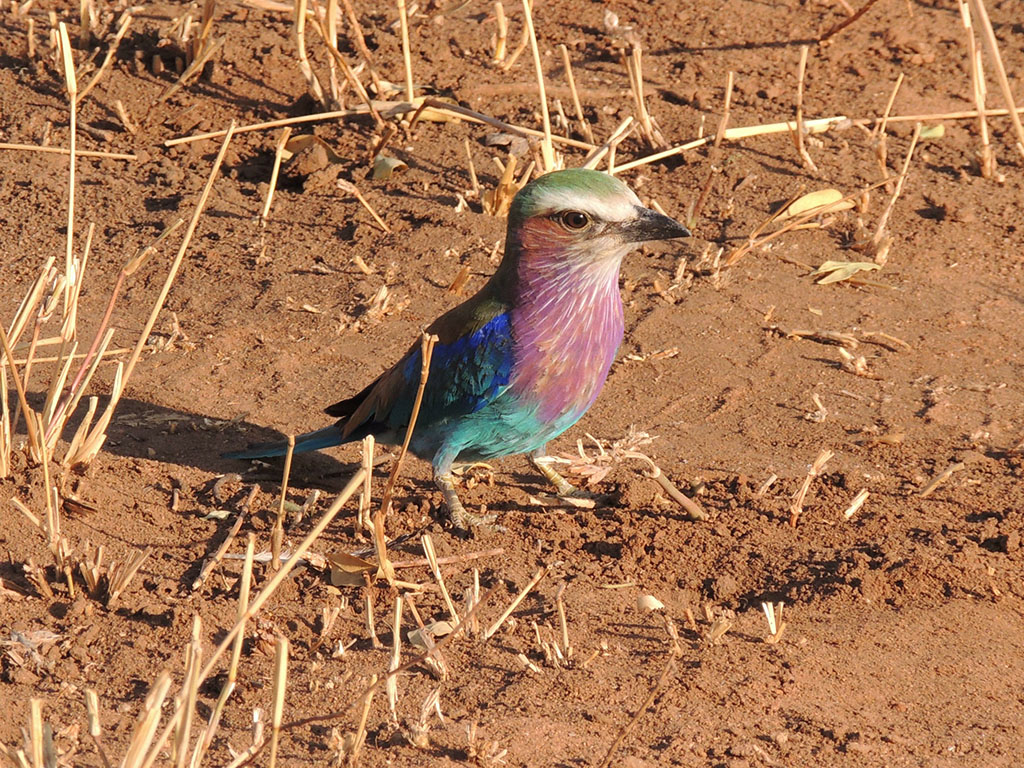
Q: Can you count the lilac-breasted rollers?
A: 1